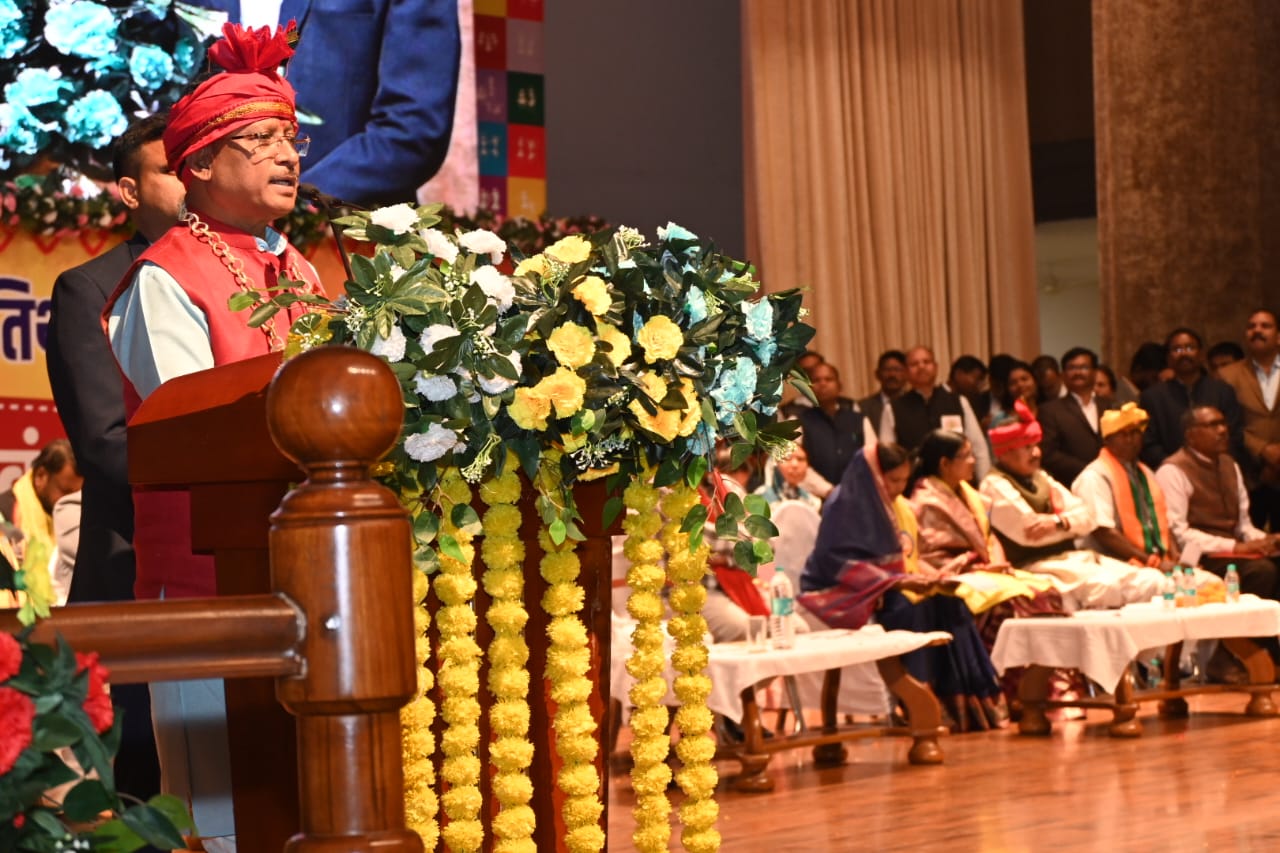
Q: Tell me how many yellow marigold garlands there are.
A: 6